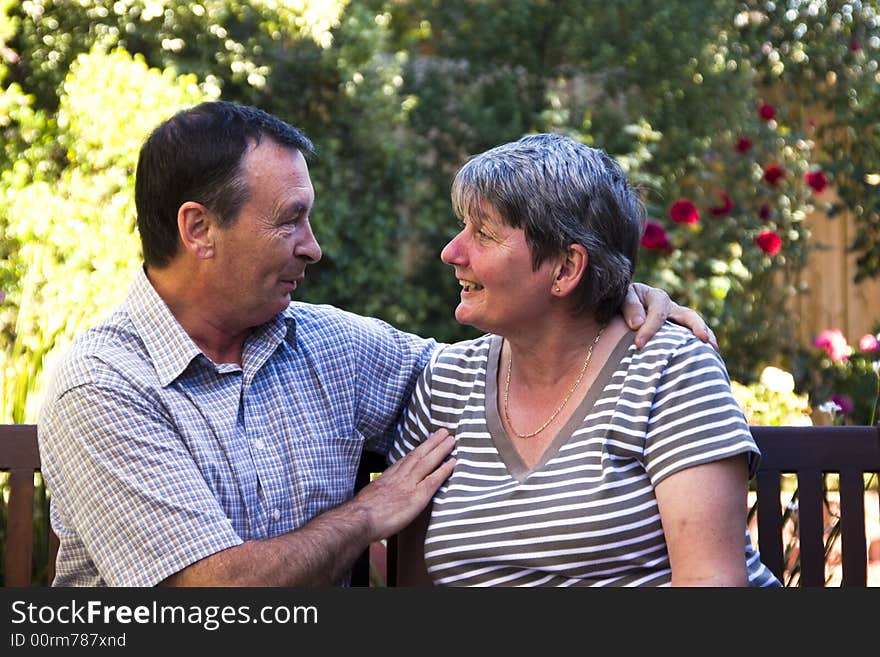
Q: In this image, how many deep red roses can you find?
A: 8